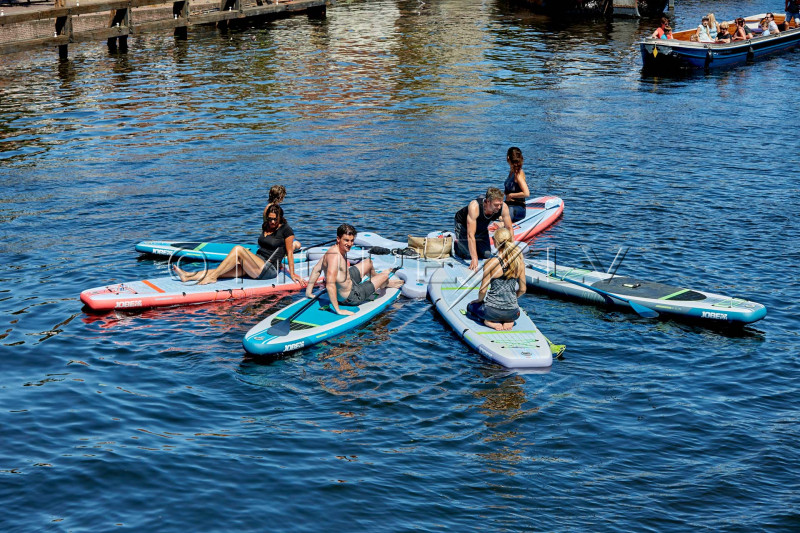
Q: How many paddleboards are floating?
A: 6